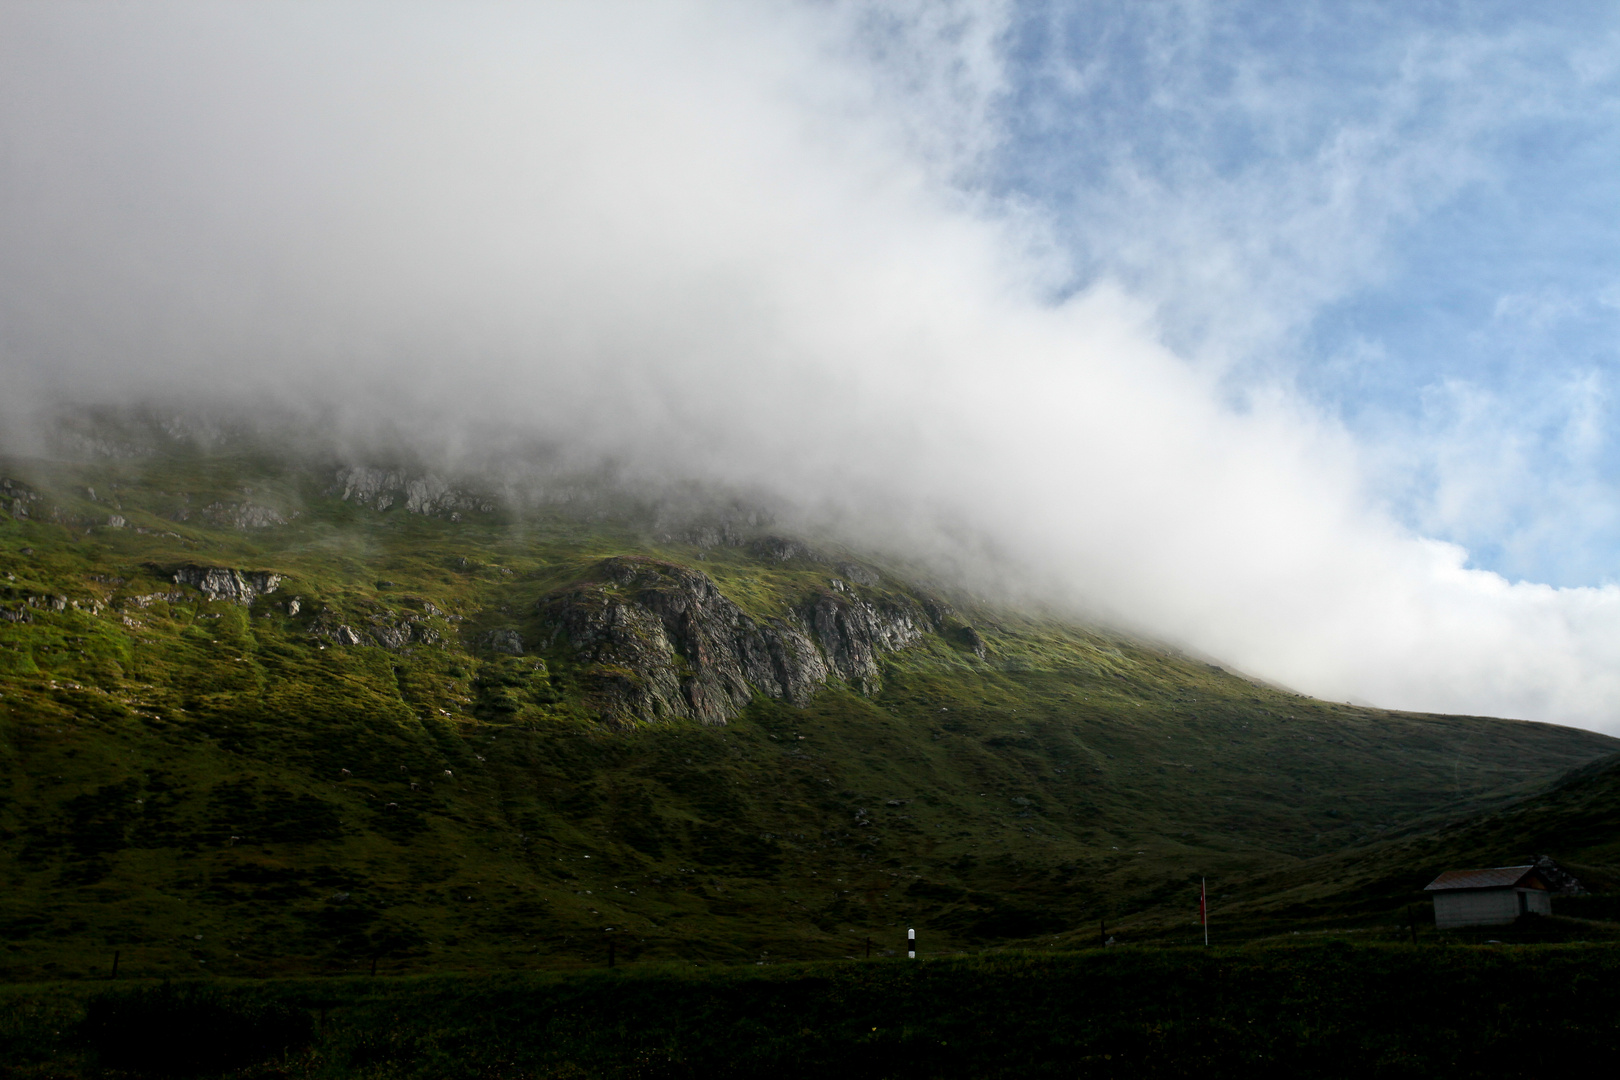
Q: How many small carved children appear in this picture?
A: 0